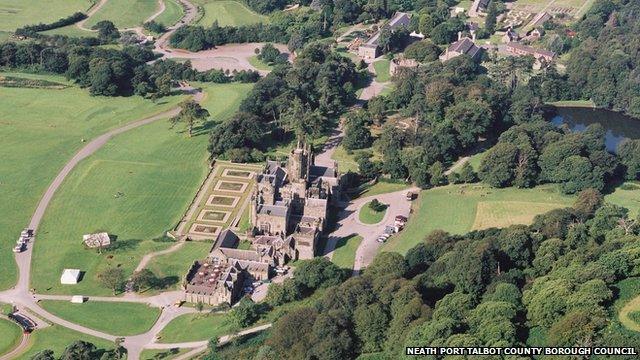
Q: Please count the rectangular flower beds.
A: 5